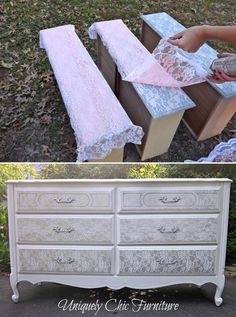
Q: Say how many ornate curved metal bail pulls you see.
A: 6